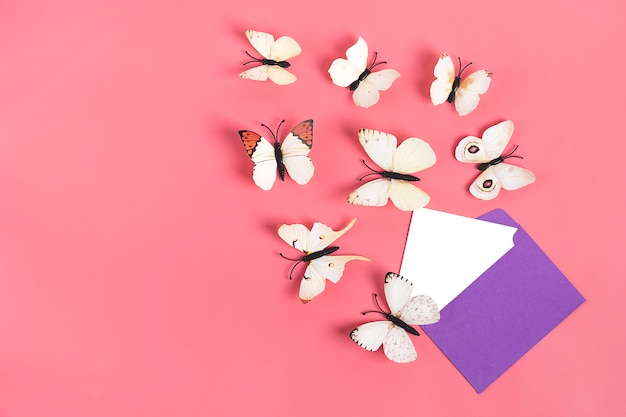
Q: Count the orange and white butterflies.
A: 1